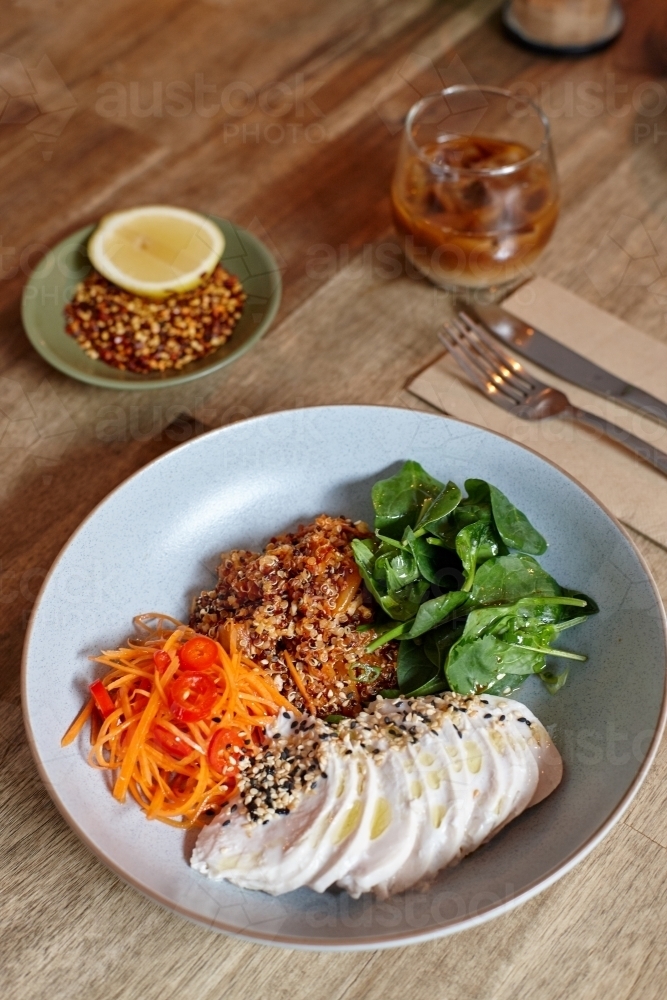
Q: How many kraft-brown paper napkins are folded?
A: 1